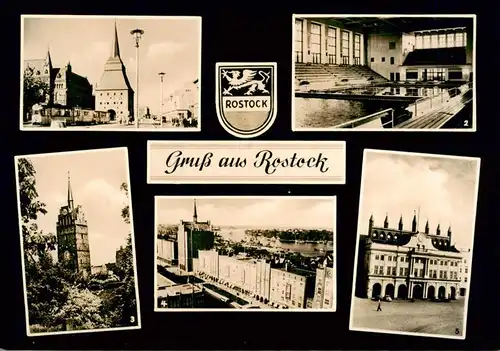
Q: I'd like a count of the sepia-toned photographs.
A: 5